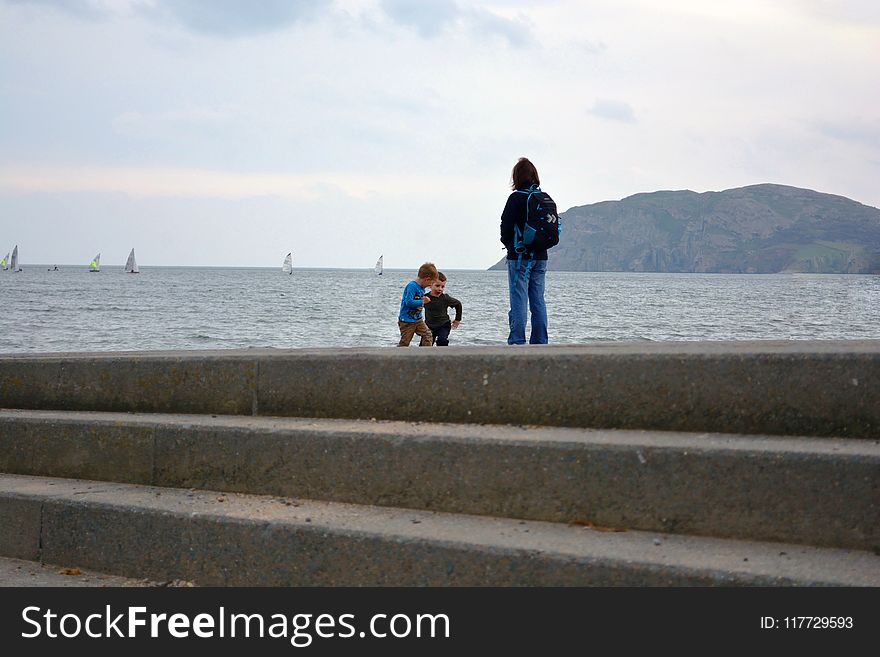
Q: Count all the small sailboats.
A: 6